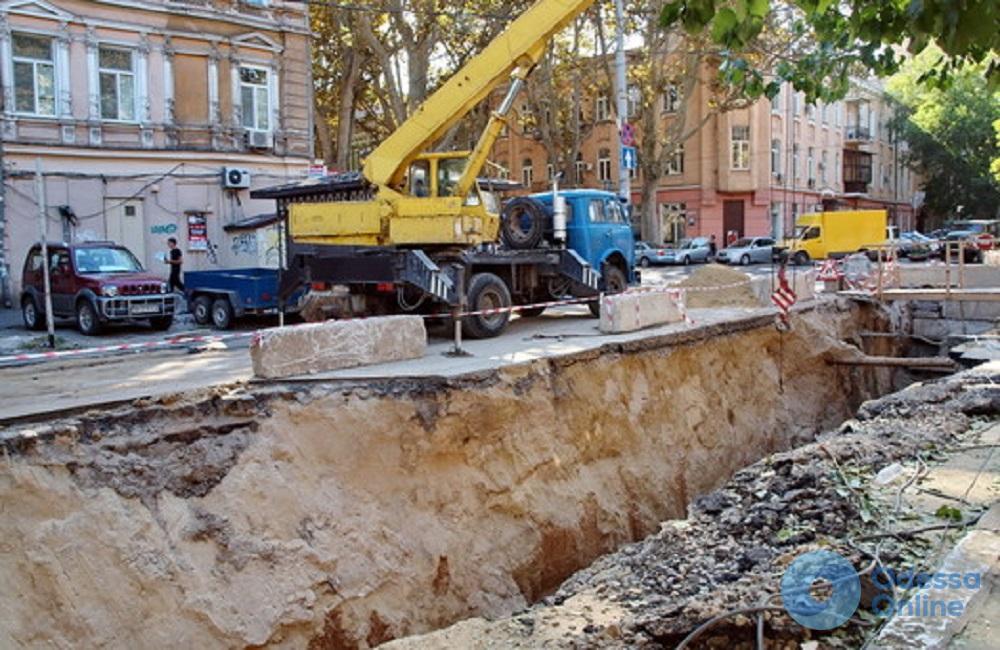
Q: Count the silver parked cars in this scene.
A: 3